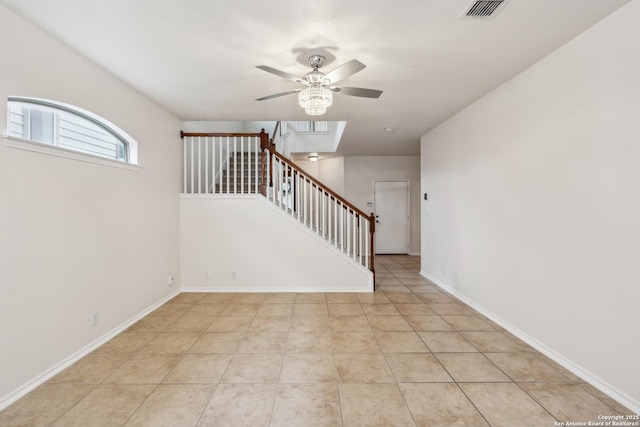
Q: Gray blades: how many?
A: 4